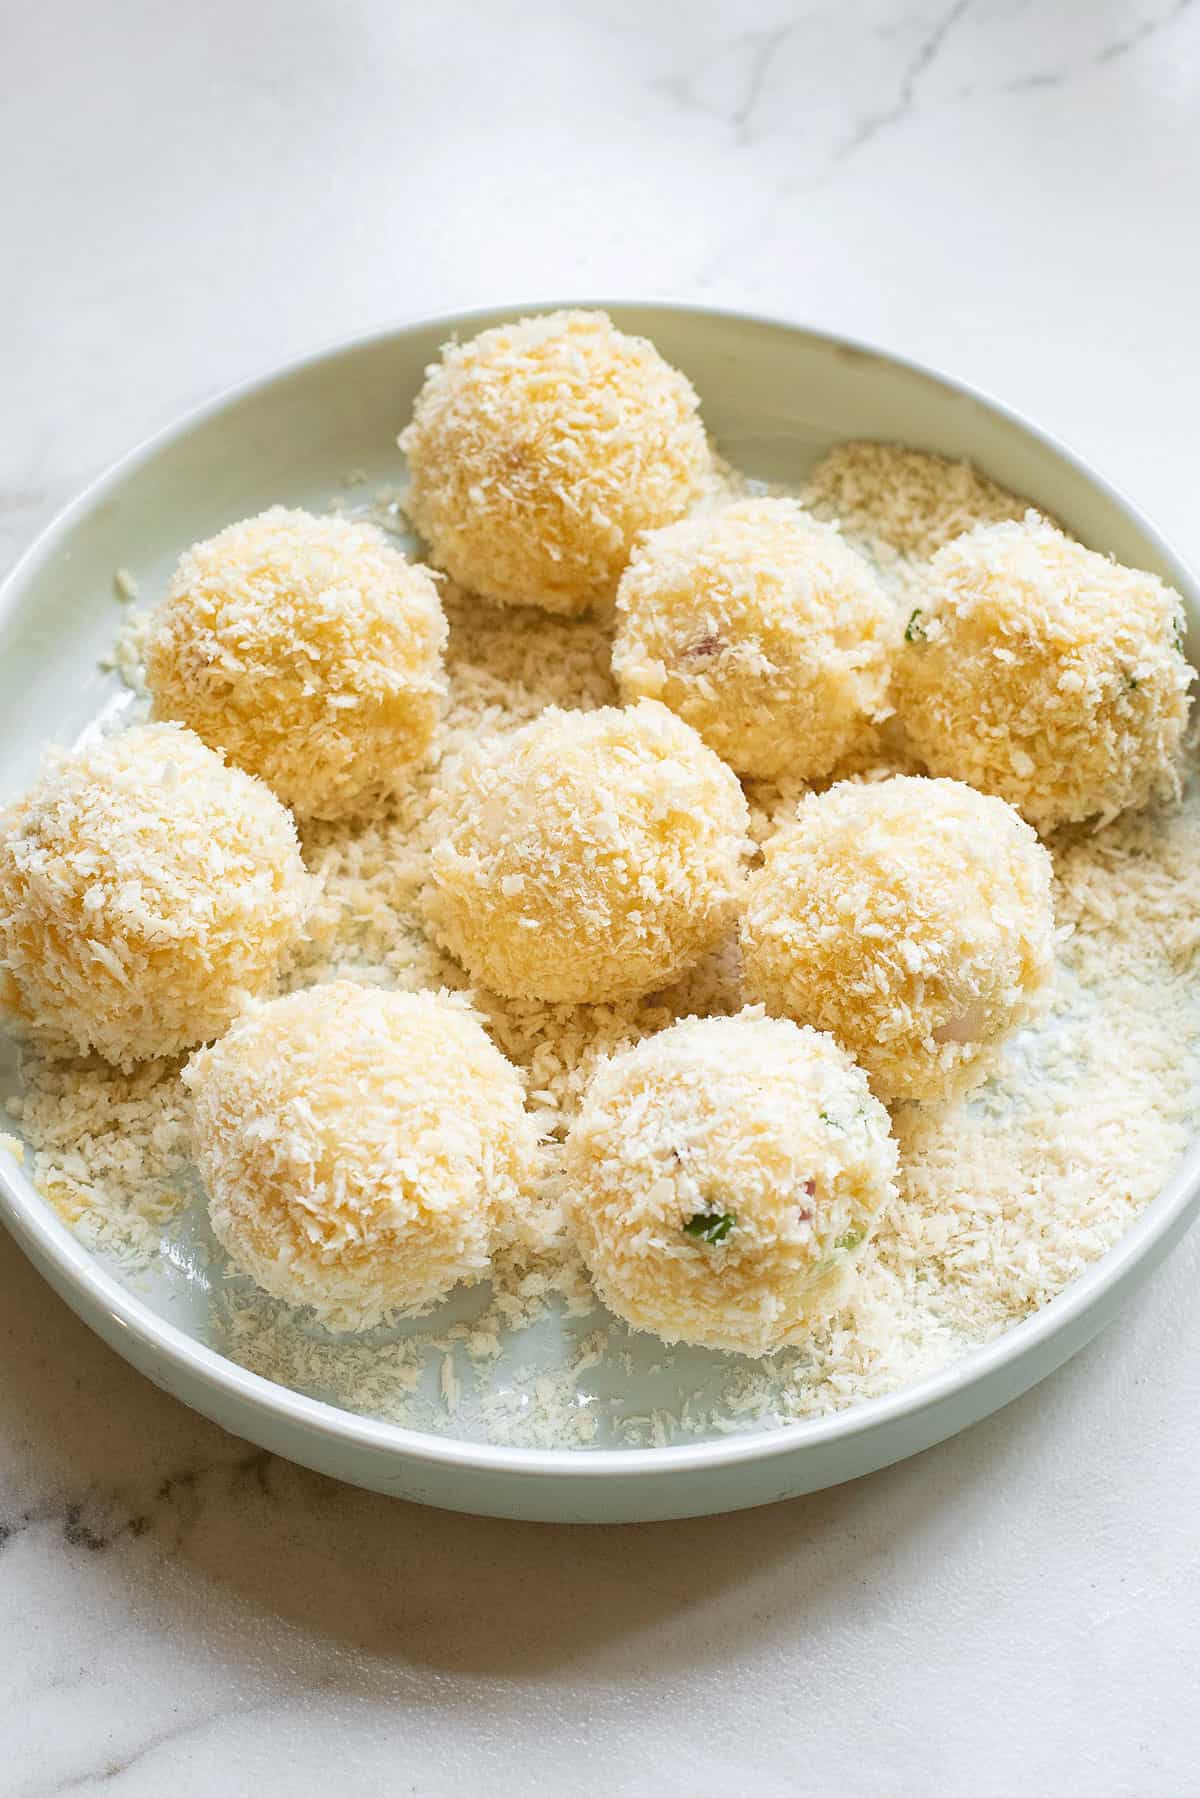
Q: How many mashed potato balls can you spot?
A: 9